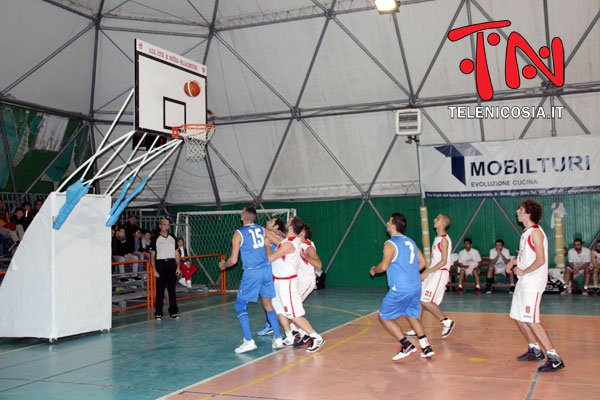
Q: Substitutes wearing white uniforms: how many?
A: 4